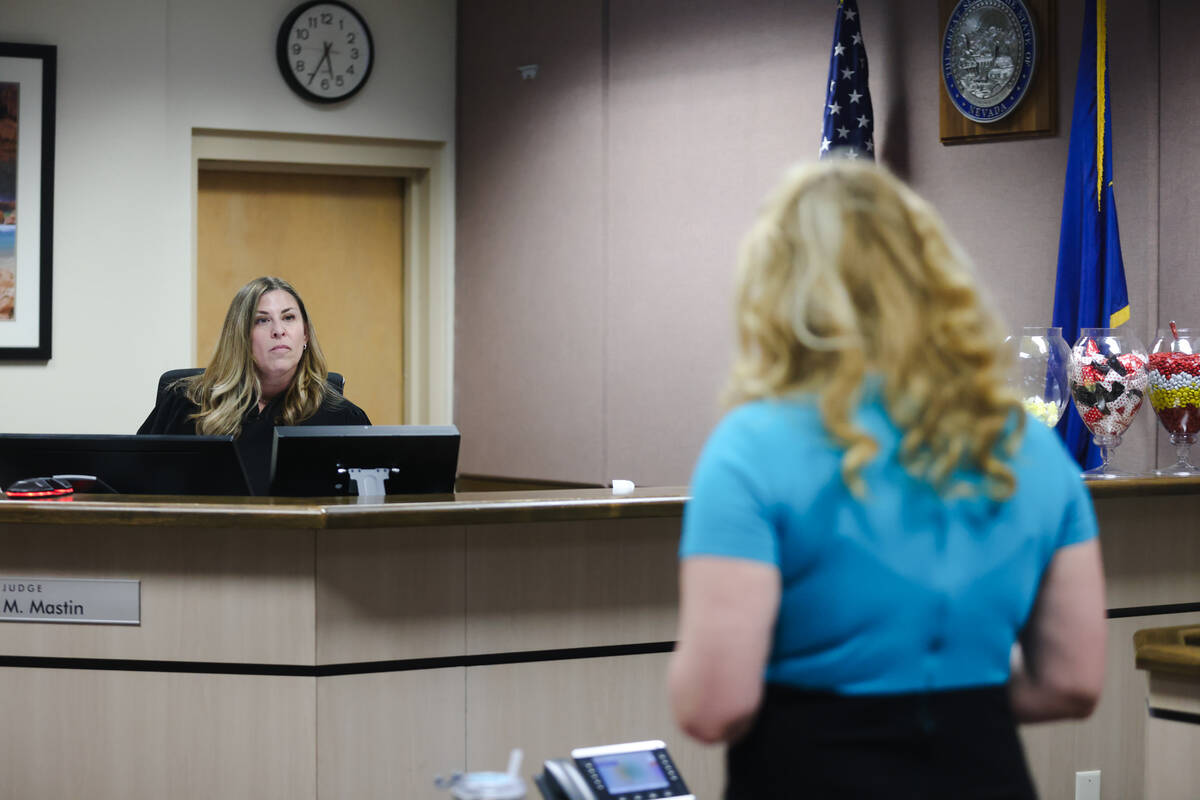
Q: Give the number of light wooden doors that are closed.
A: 1